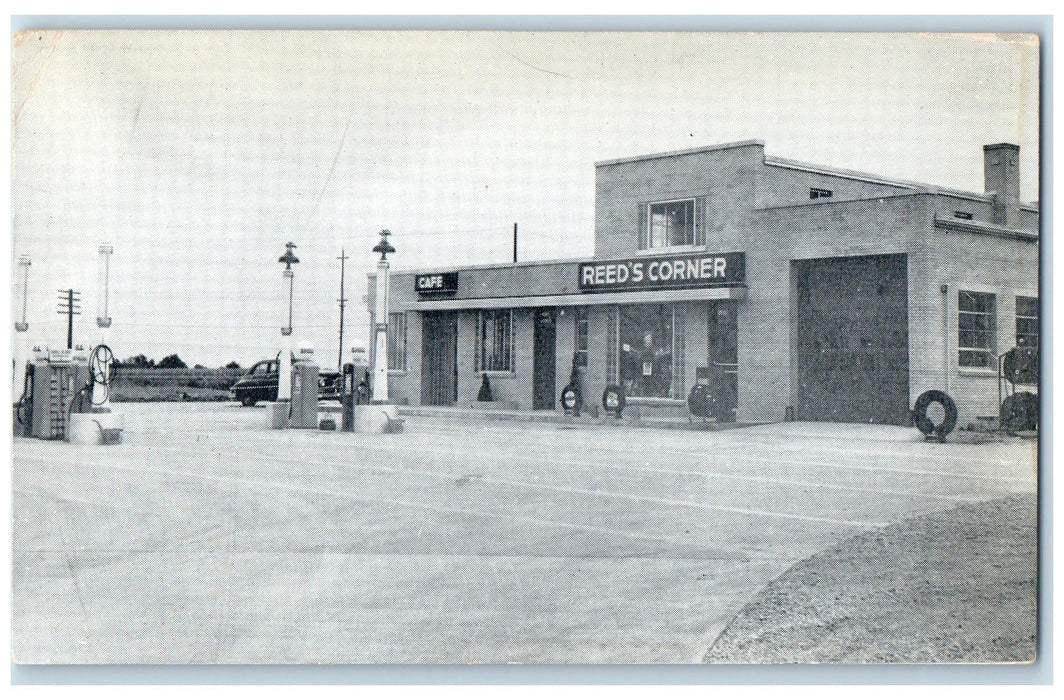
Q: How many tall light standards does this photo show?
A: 4